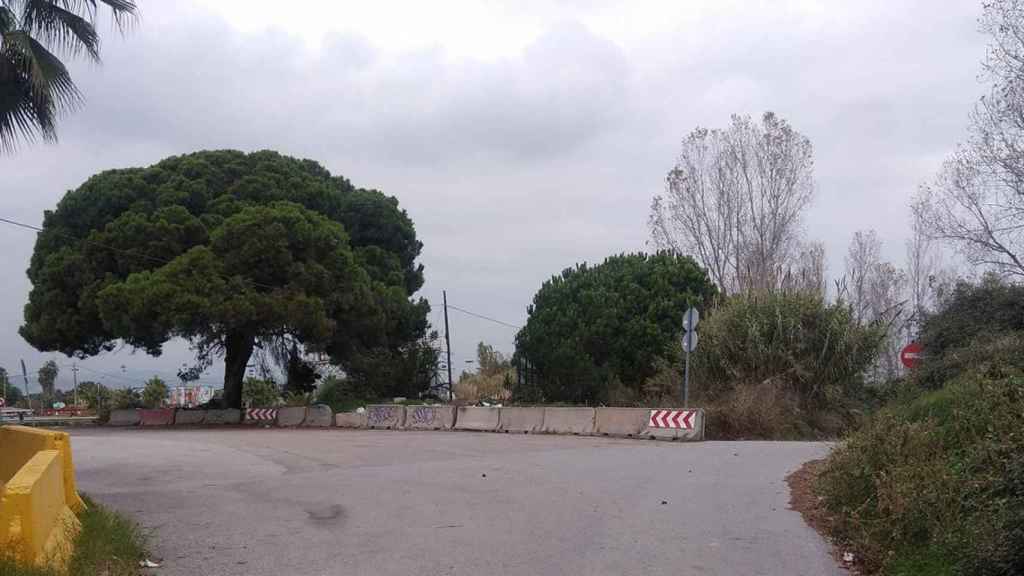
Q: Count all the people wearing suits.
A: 0